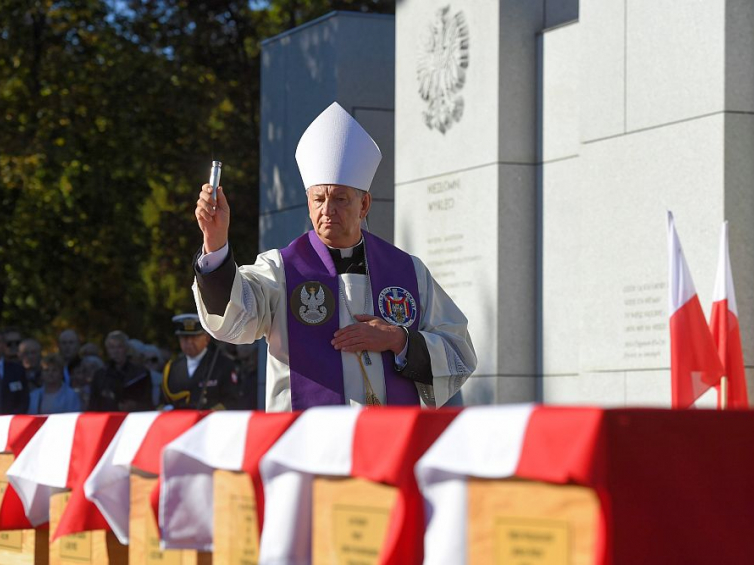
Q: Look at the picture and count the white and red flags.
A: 8